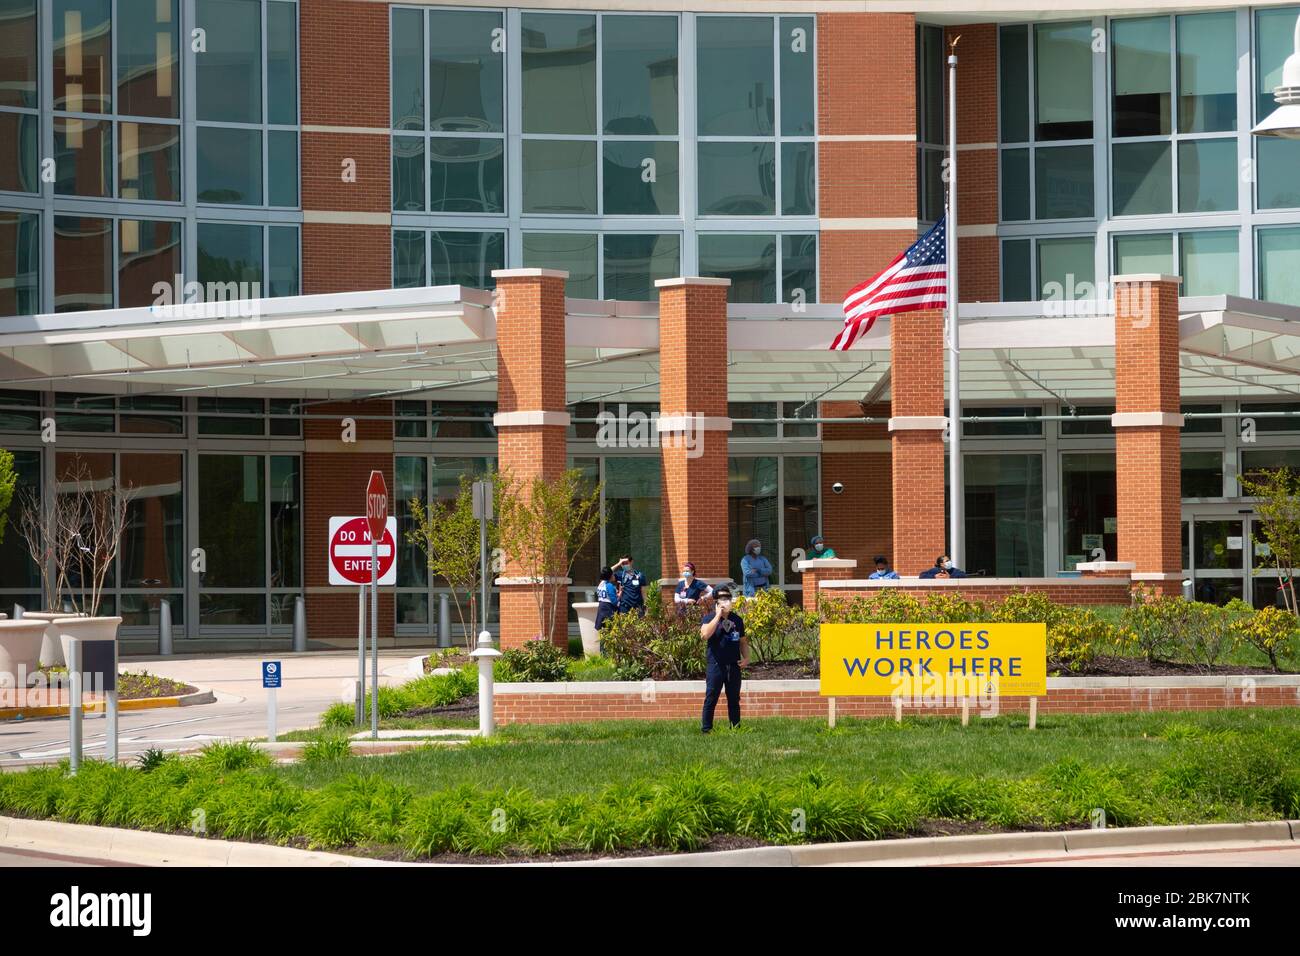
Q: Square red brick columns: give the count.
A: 4